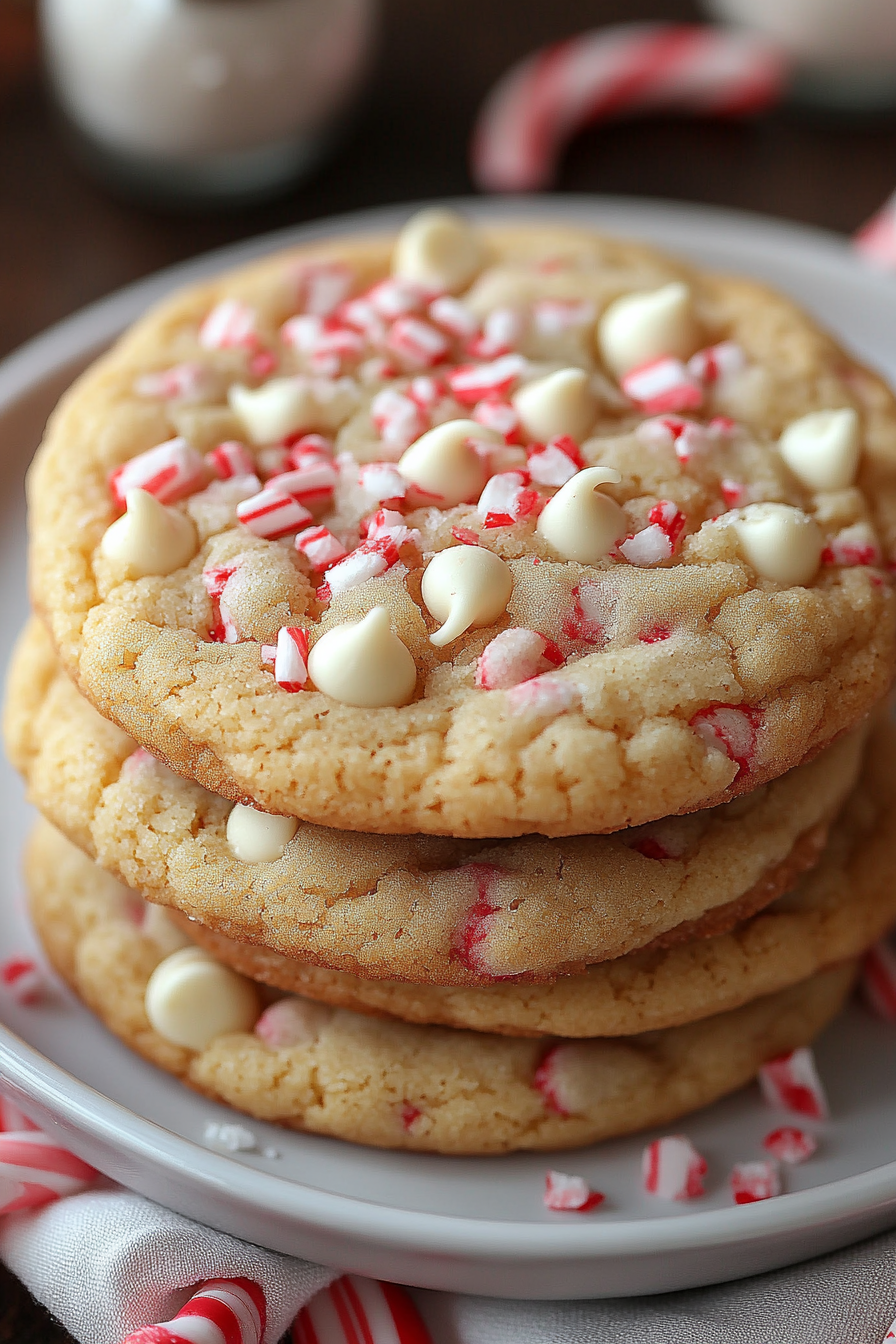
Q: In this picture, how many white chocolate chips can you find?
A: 13